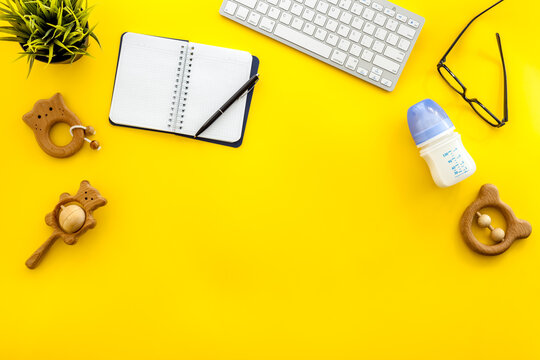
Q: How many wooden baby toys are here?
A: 3